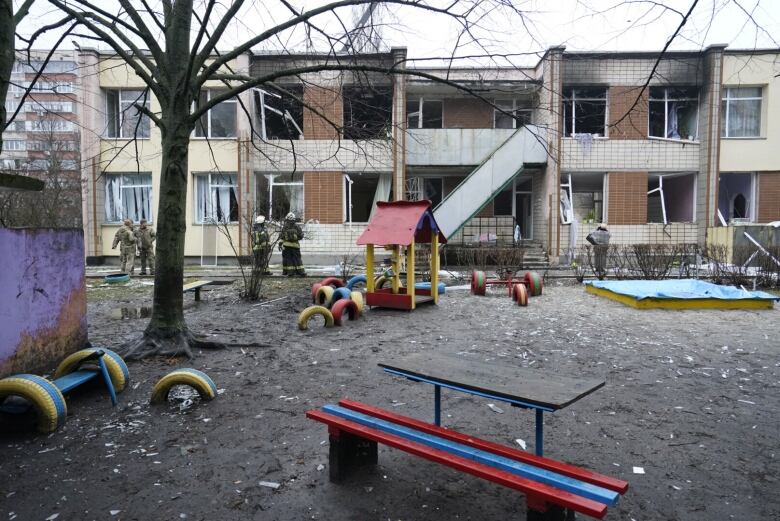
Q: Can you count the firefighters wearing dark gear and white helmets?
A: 2